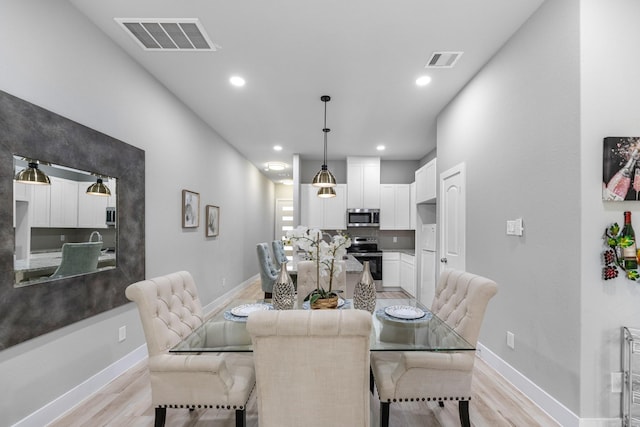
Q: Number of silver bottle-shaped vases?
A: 2